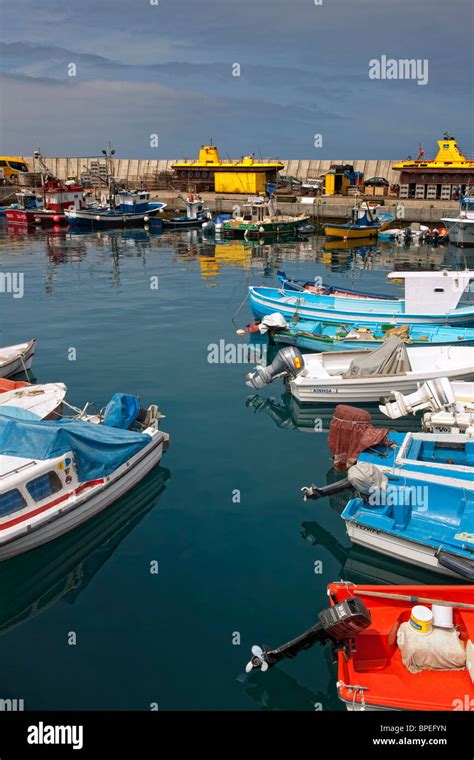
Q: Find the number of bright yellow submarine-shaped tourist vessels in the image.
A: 2